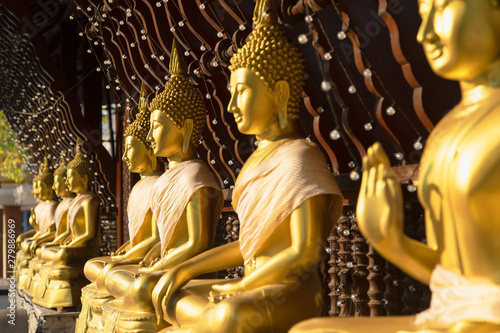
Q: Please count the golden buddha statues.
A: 8